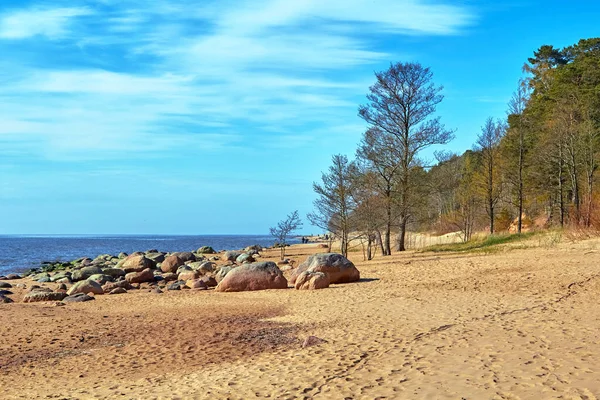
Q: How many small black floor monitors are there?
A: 0